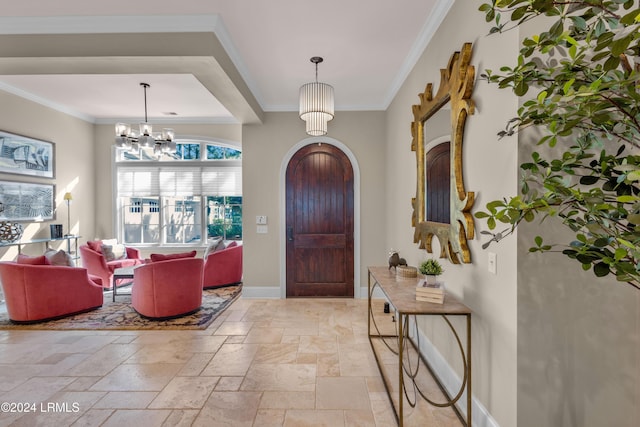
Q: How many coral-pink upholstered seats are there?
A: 4